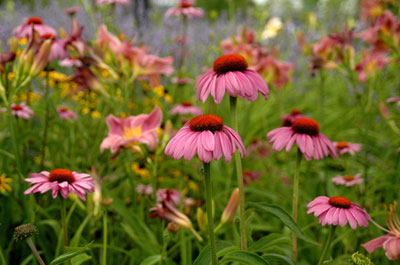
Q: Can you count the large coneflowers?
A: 5